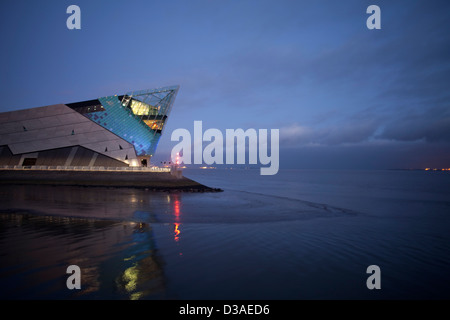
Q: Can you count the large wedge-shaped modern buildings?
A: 1